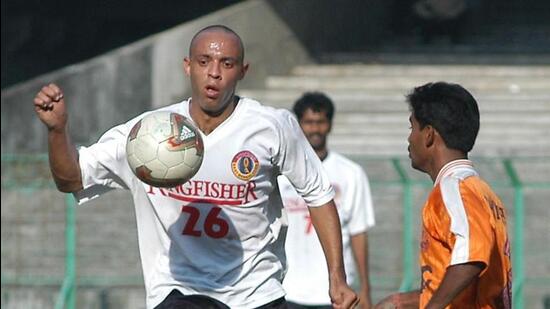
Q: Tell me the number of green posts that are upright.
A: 3